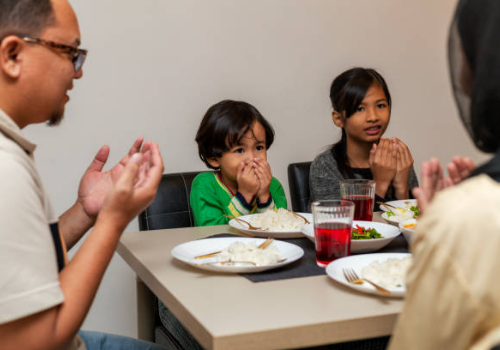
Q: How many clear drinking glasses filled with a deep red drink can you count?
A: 2